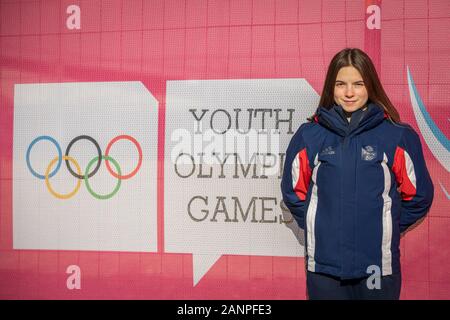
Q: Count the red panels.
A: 2